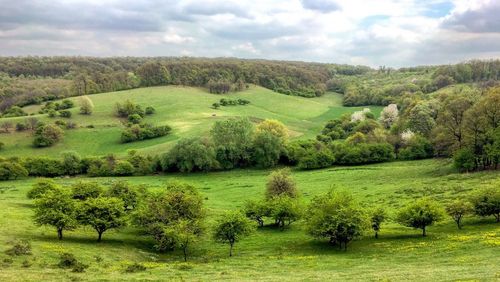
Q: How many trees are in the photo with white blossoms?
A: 3